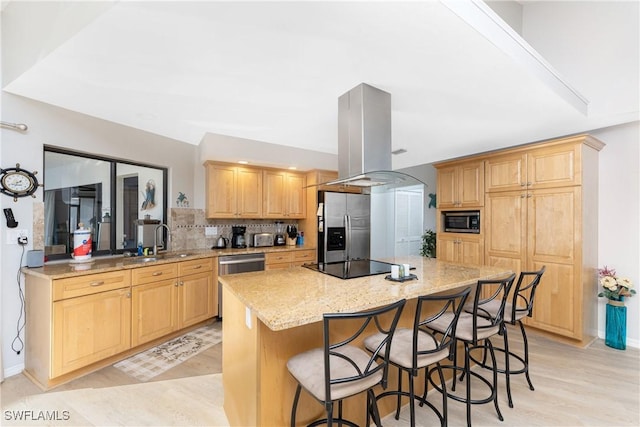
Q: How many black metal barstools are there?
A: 4